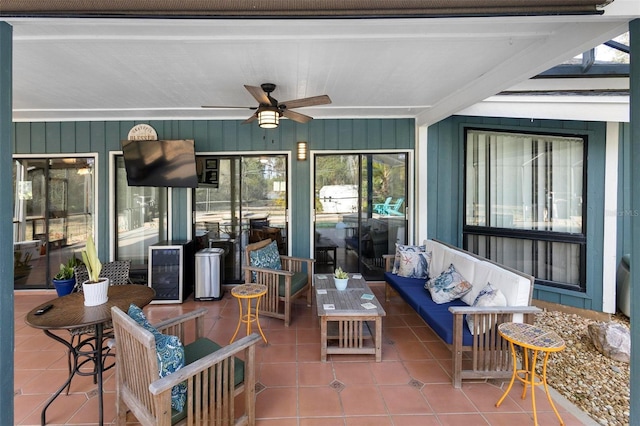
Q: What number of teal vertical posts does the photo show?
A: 2